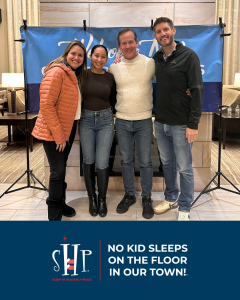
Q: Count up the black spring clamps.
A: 8